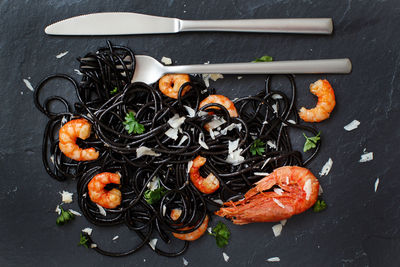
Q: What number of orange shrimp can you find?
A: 8